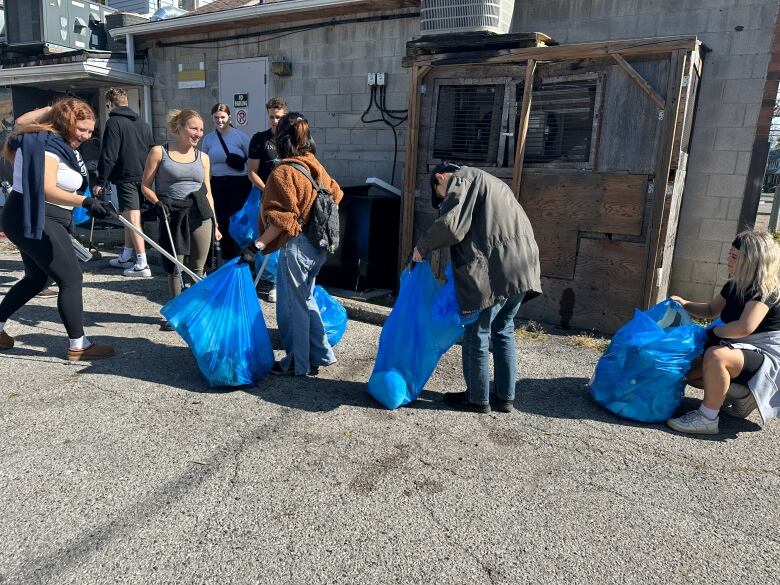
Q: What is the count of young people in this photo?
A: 8